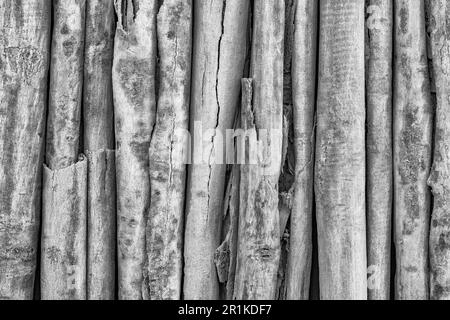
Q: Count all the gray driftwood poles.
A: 12